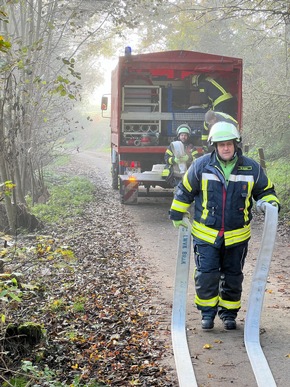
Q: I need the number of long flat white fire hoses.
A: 2